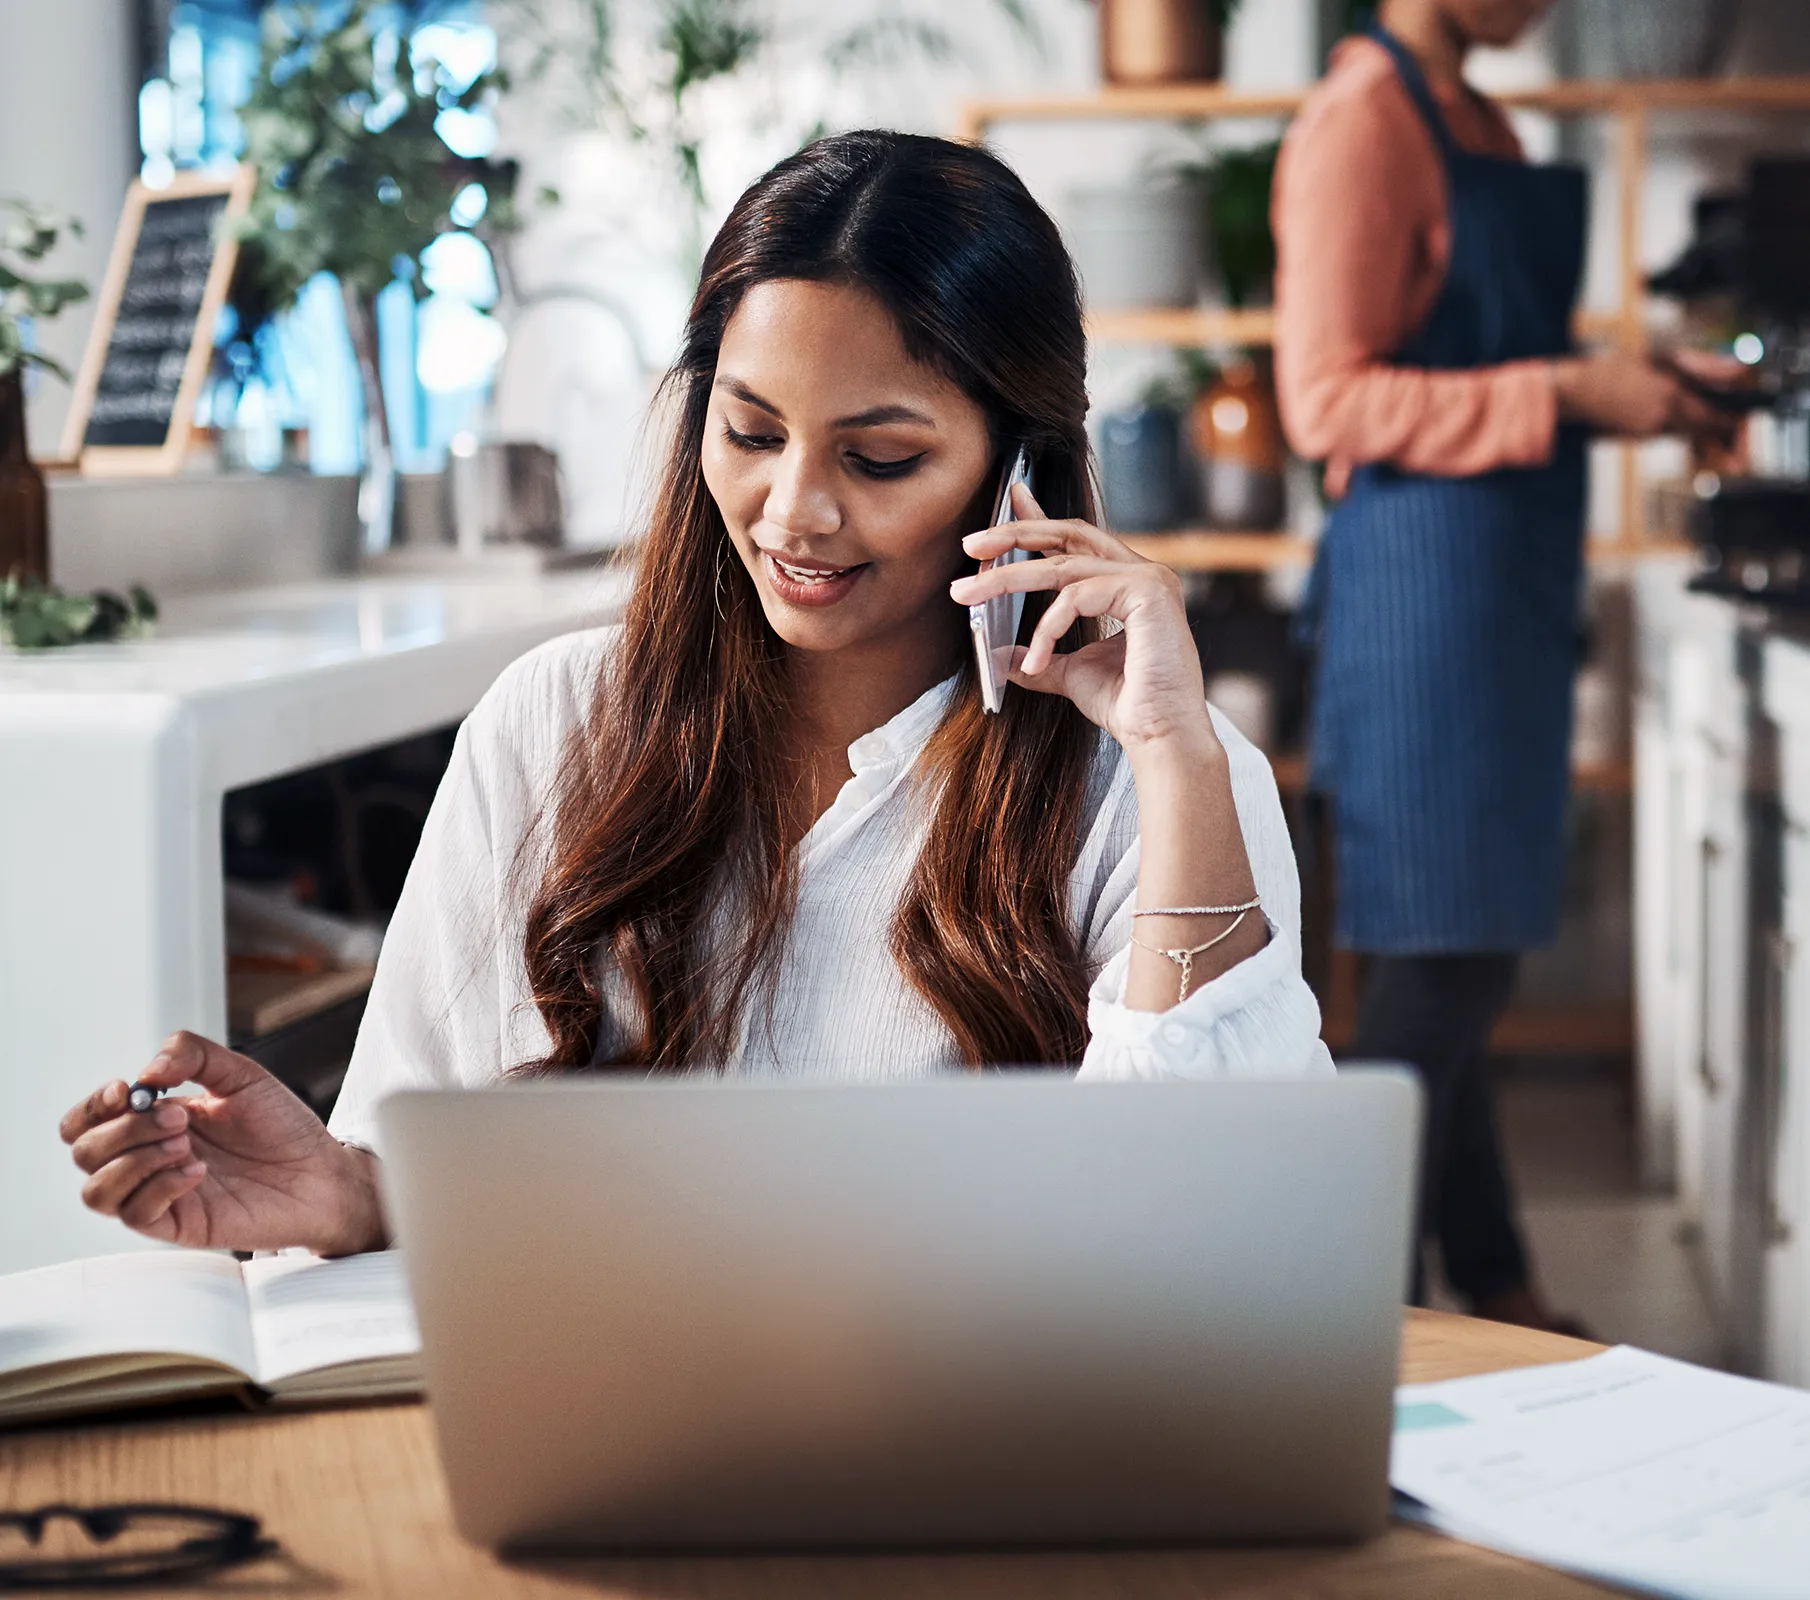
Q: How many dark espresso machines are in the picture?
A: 1